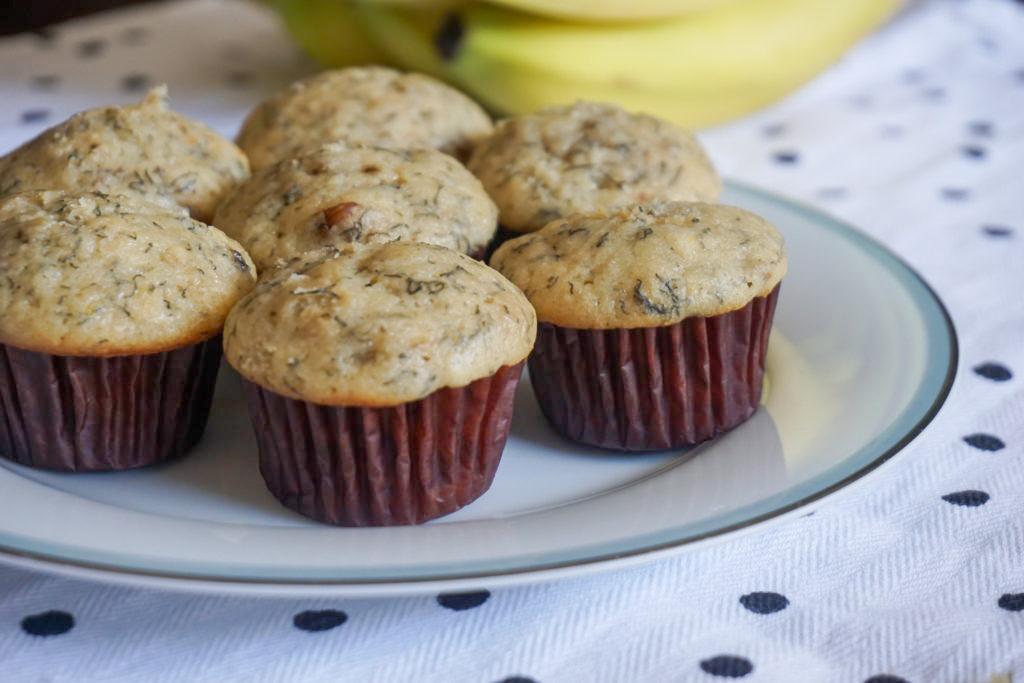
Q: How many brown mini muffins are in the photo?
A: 7